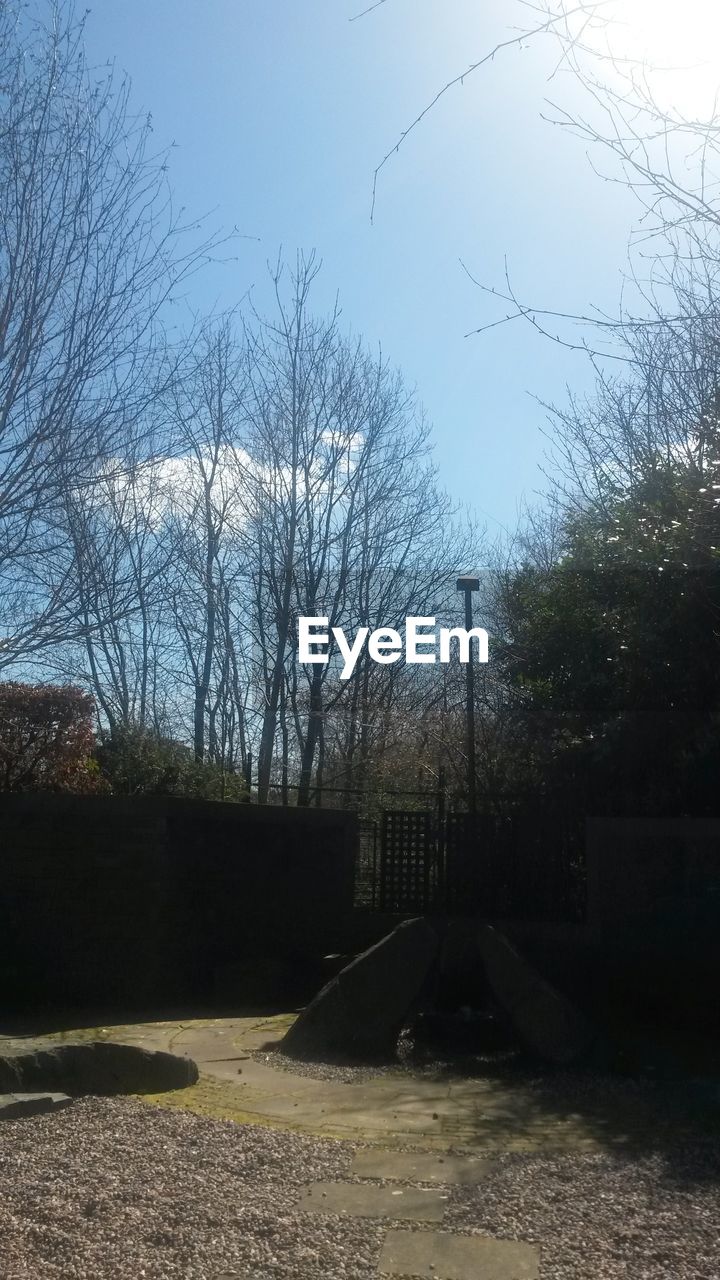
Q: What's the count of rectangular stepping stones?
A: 3